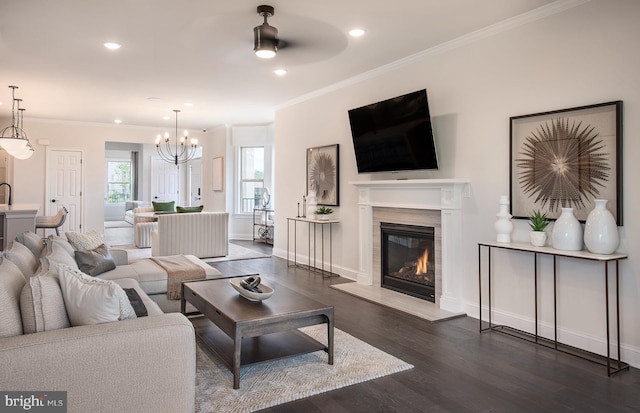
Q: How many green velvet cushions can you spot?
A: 2